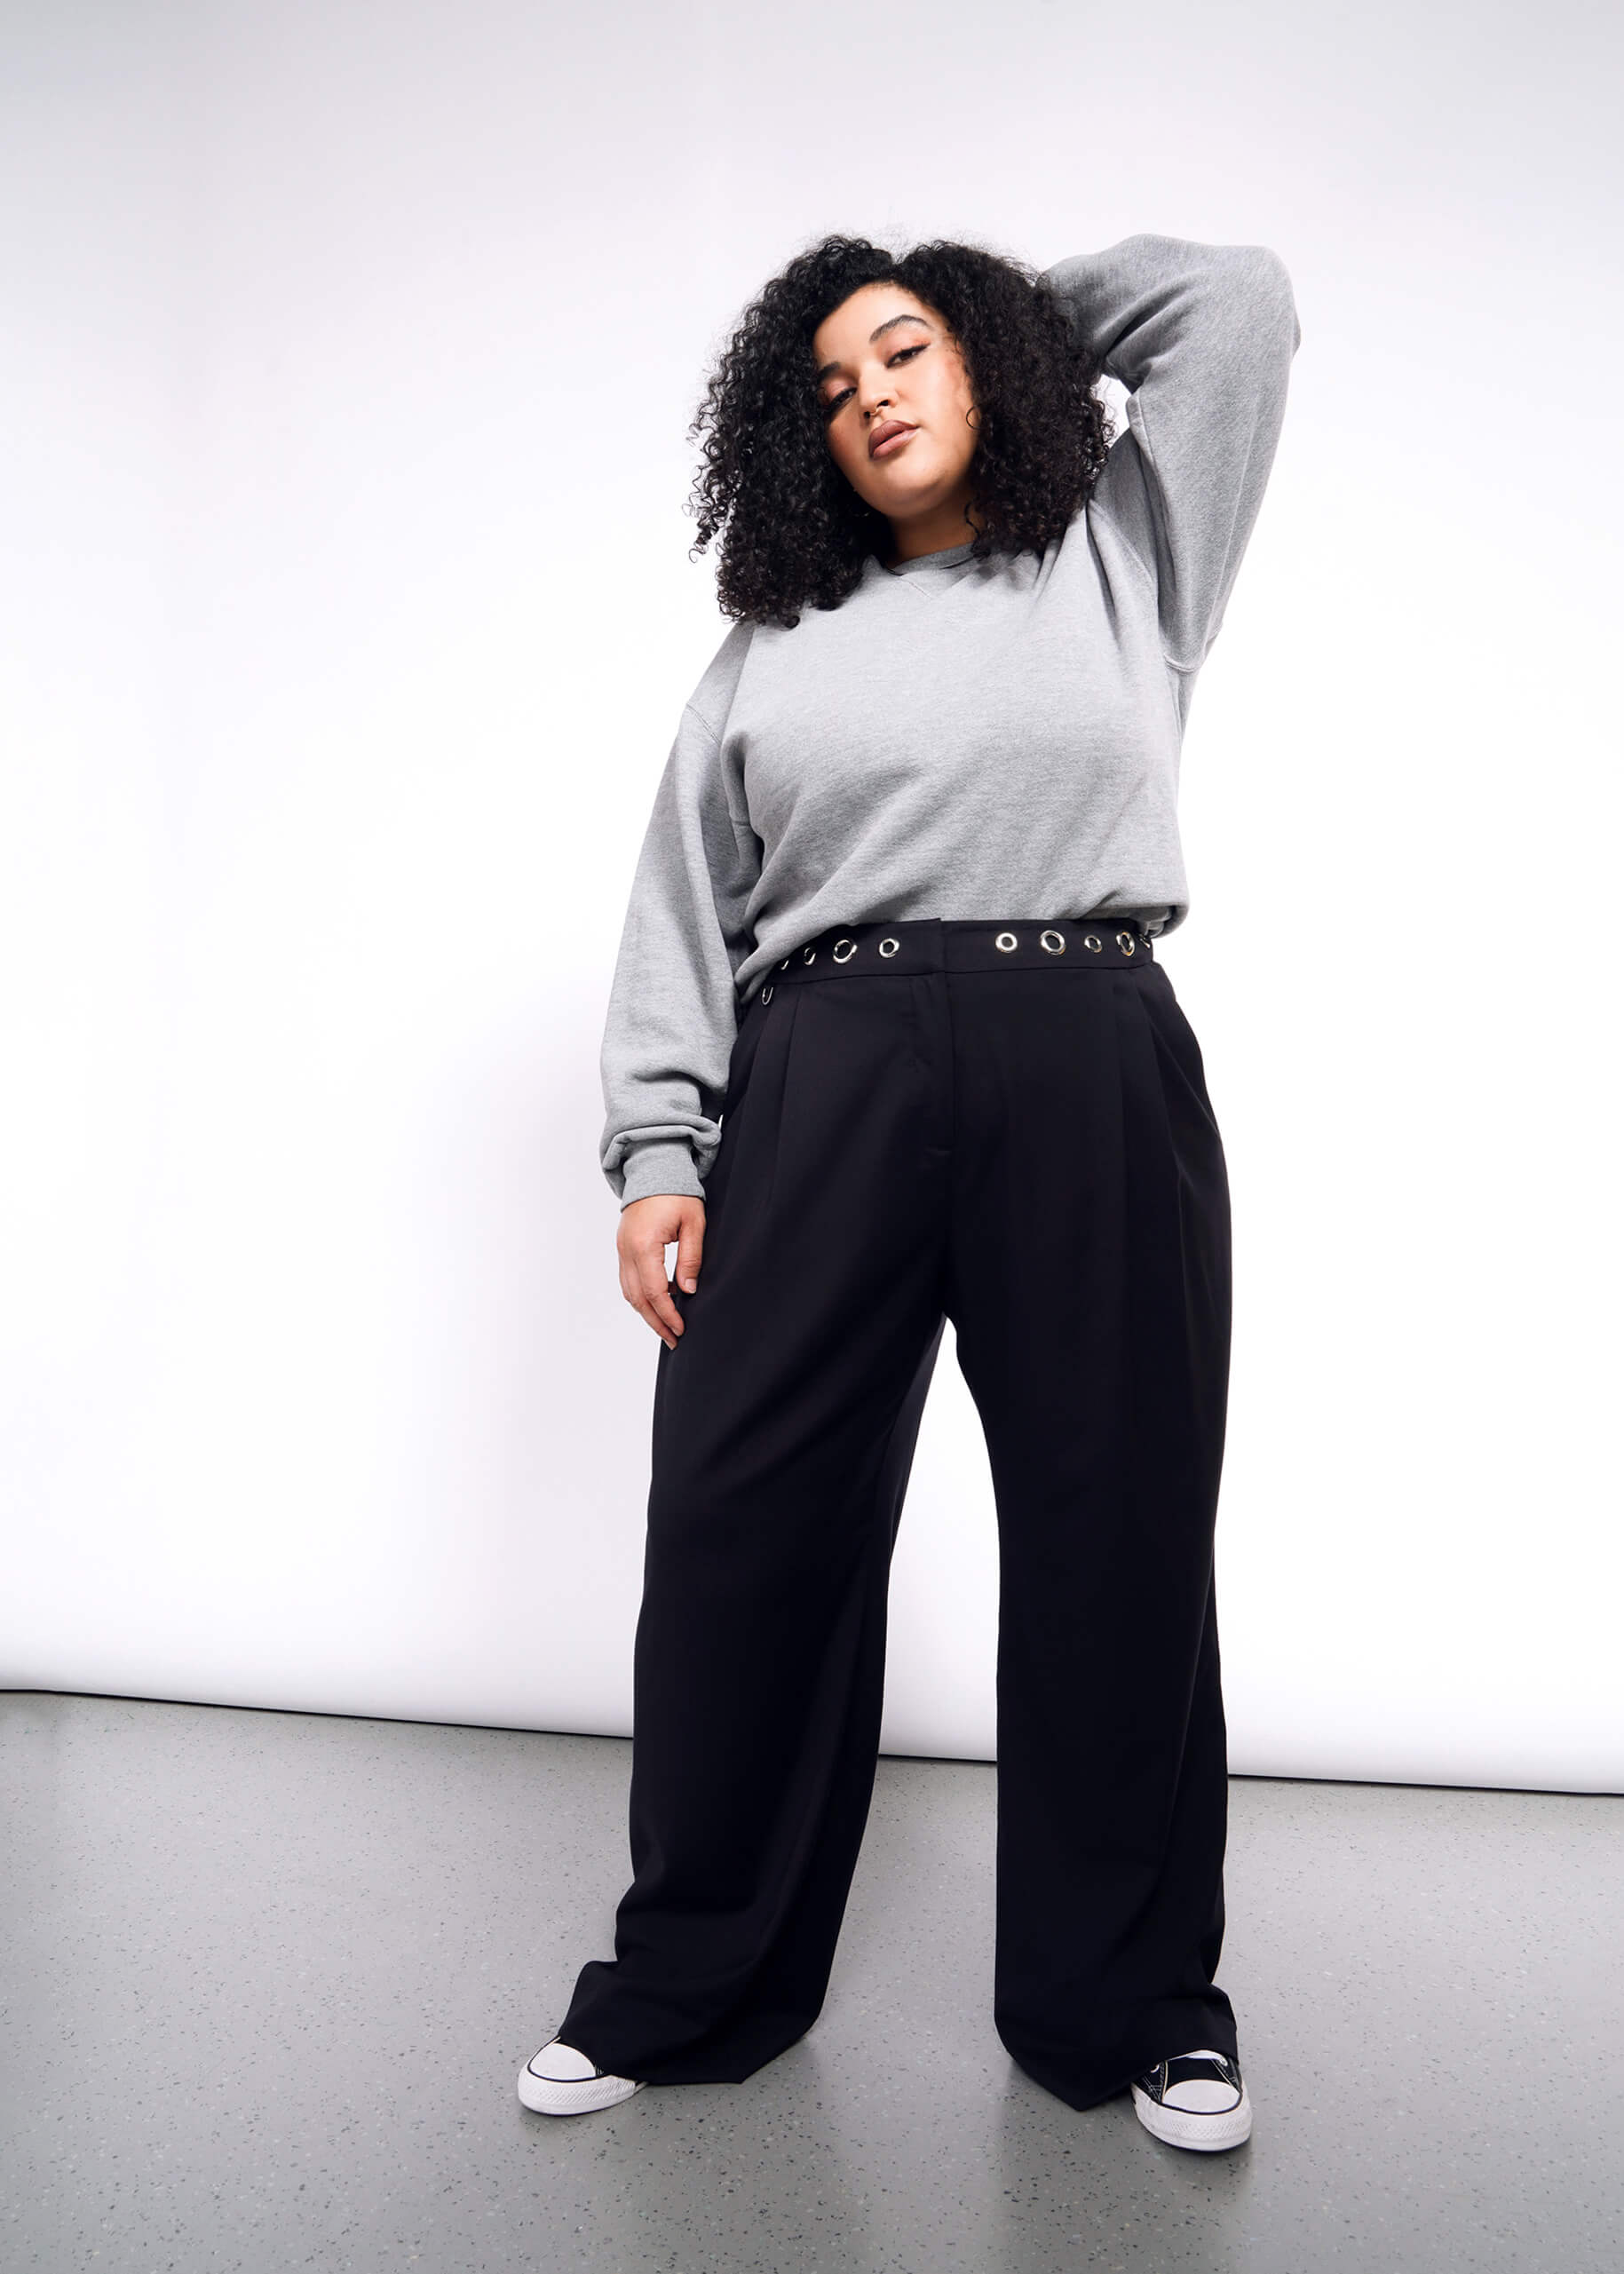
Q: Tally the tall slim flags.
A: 0